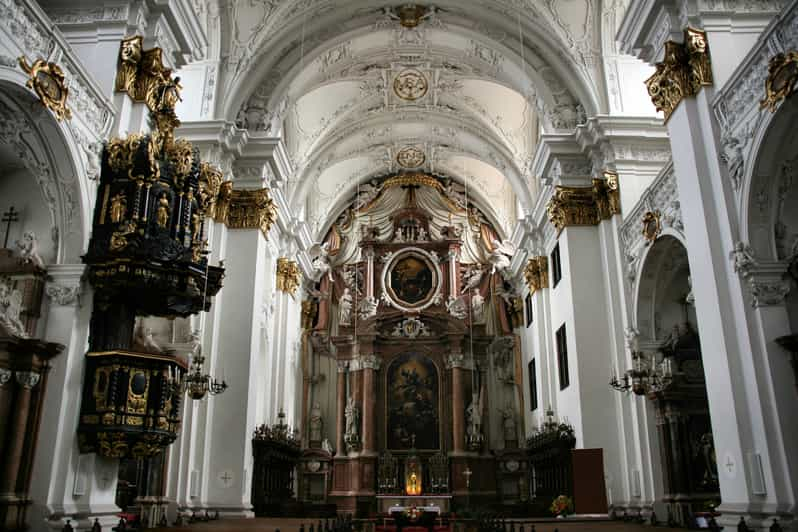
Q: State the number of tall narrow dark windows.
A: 4